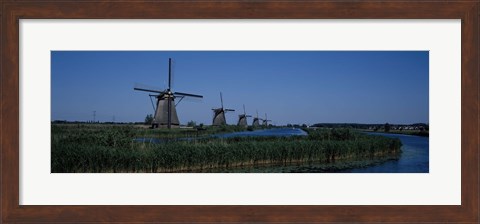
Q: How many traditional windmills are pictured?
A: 5